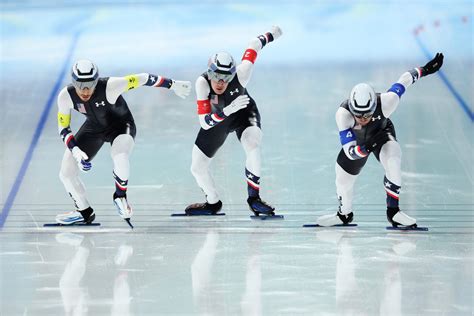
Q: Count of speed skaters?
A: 3